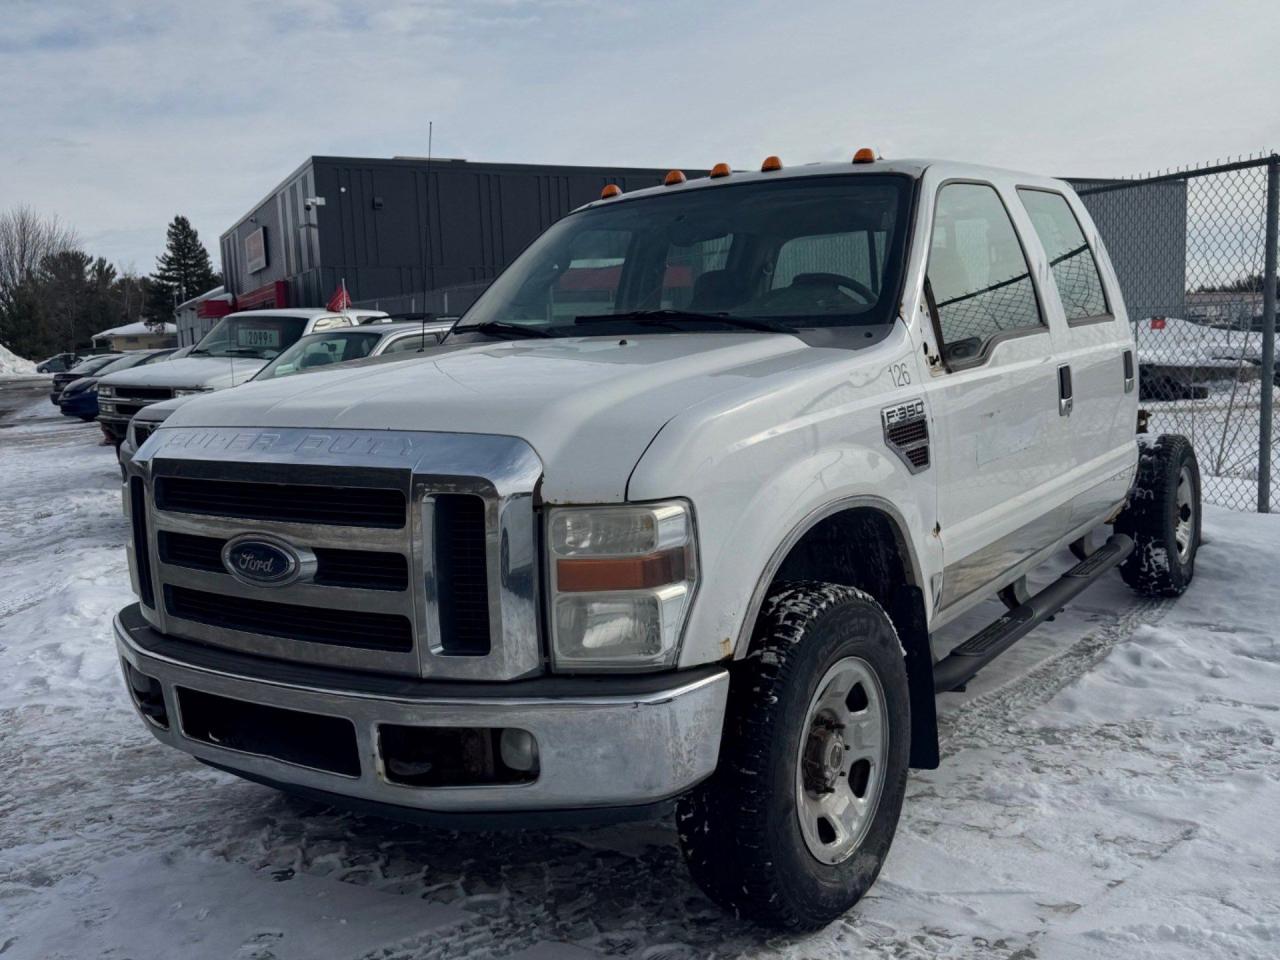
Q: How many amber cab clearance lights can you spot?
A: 5